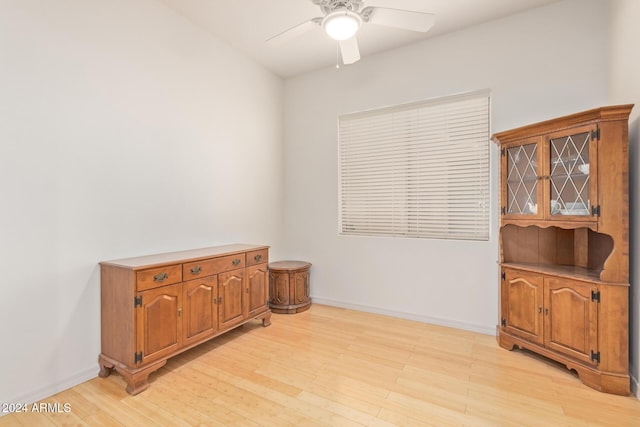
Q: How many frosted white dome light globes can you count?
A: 1